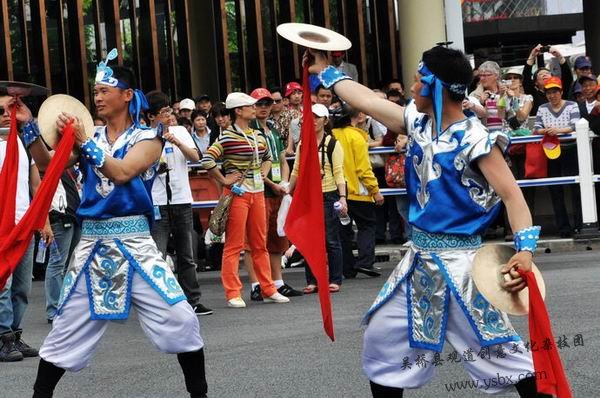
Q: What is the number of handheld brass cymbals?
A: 4